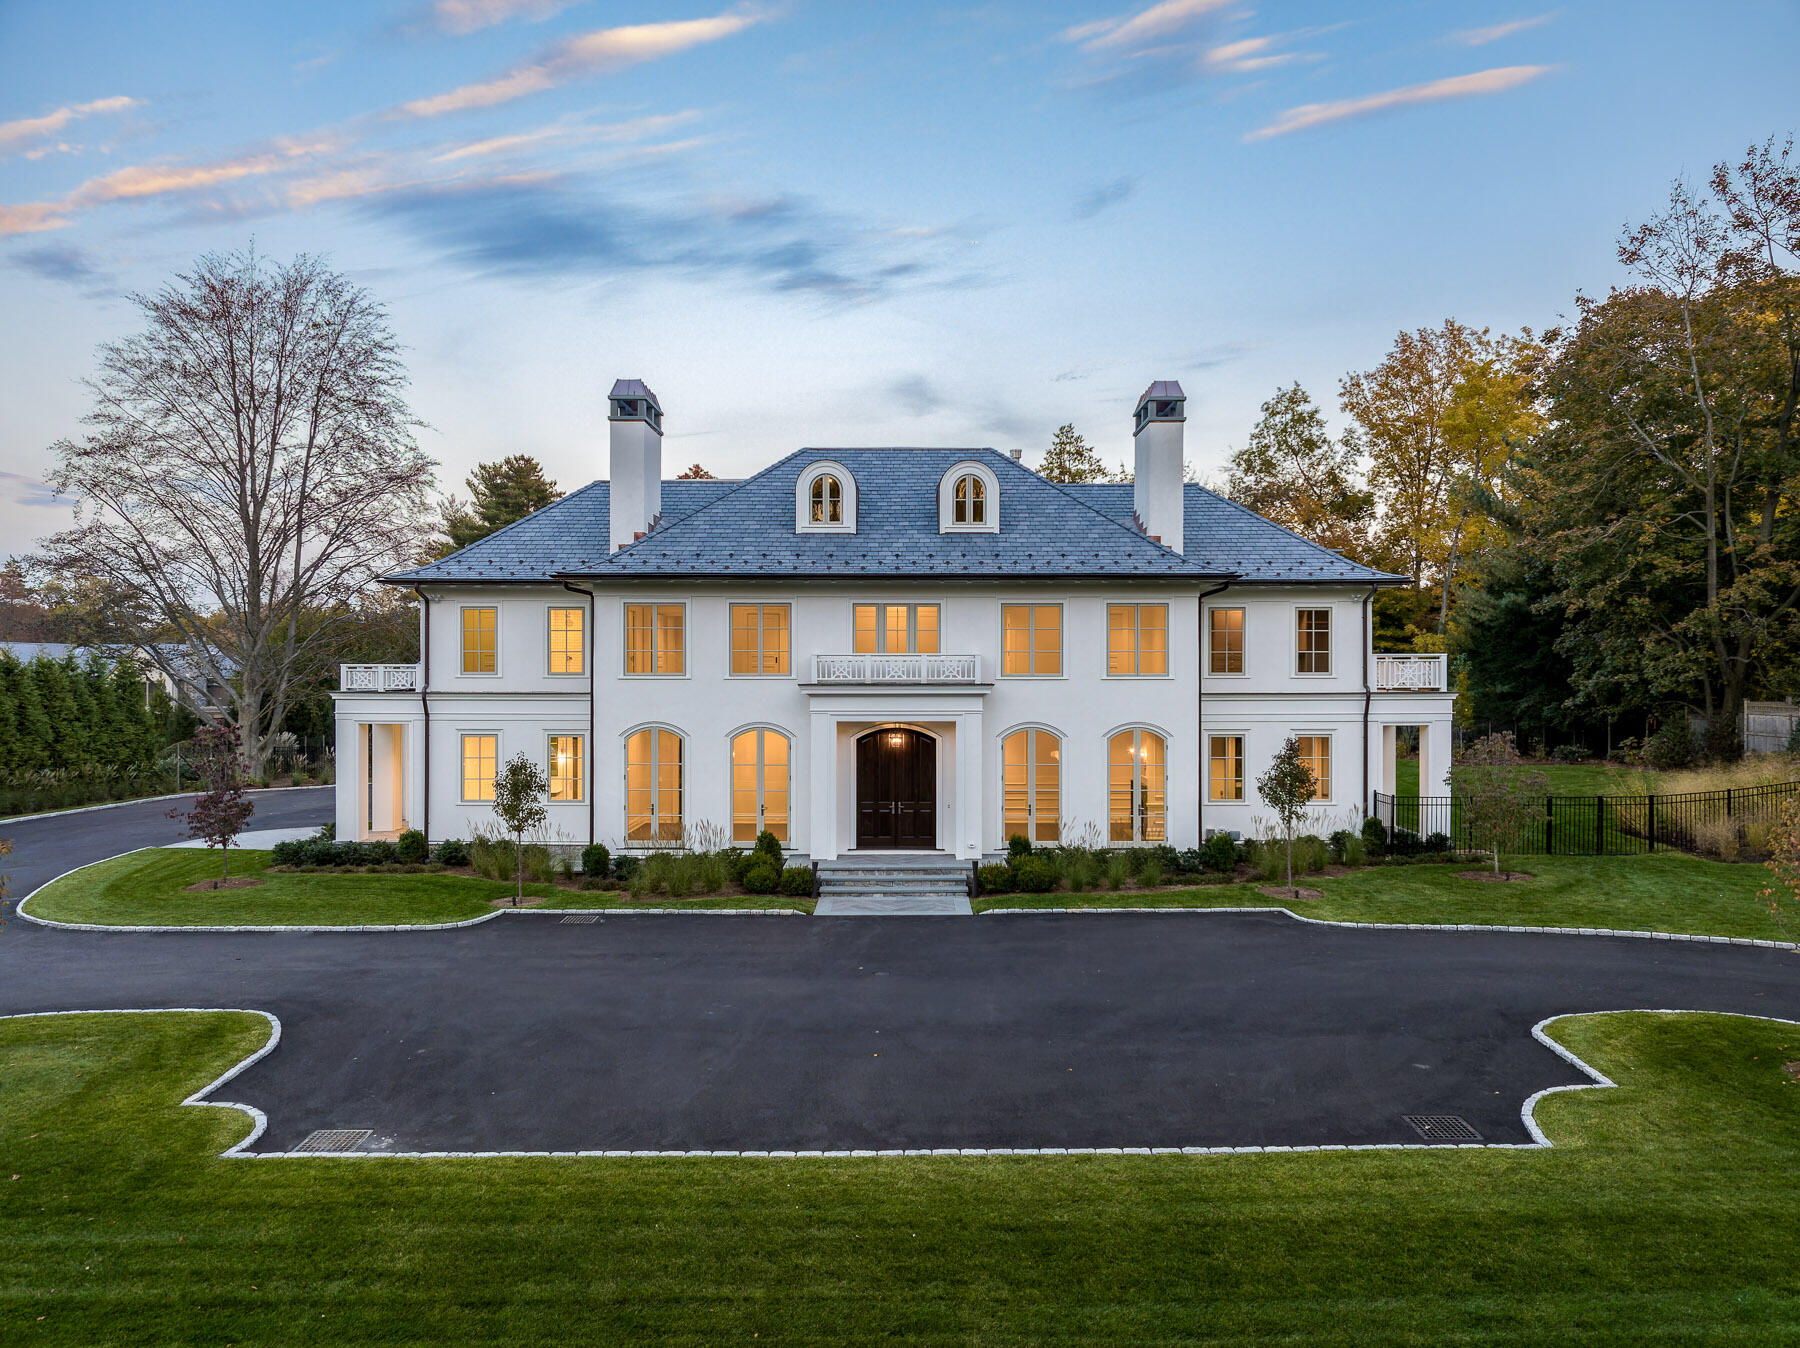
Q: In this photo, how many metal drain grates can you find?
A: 3